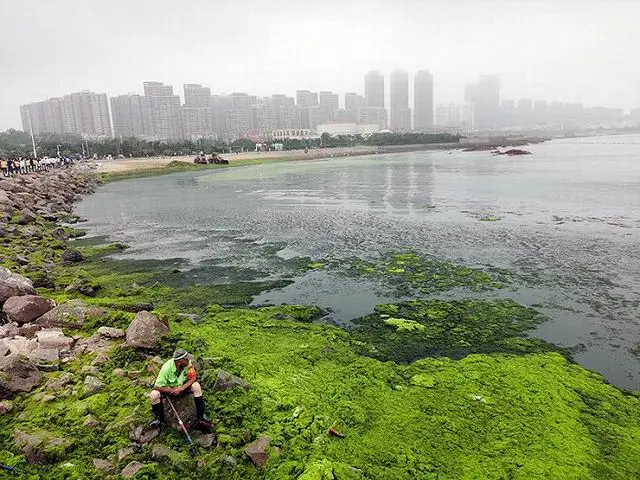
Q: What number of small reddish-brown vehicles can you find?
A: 2